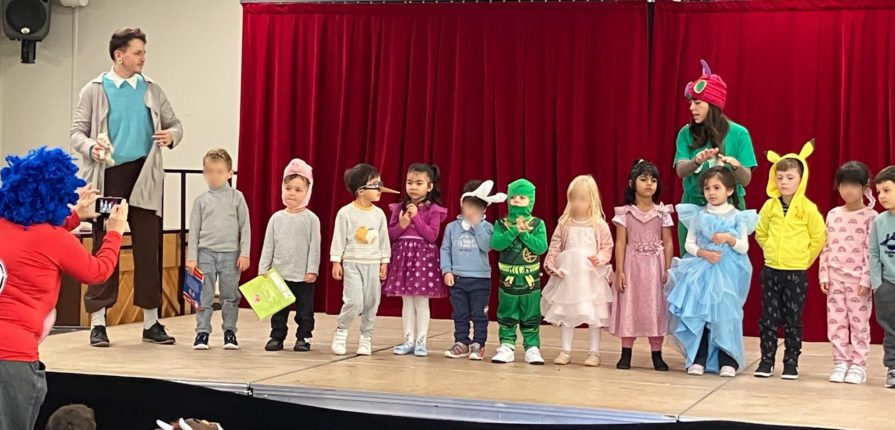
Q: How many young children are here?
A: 12